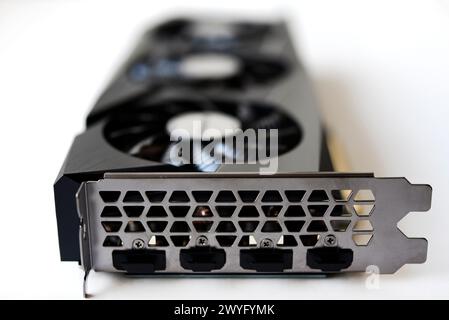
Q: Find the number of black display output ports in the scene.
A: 4